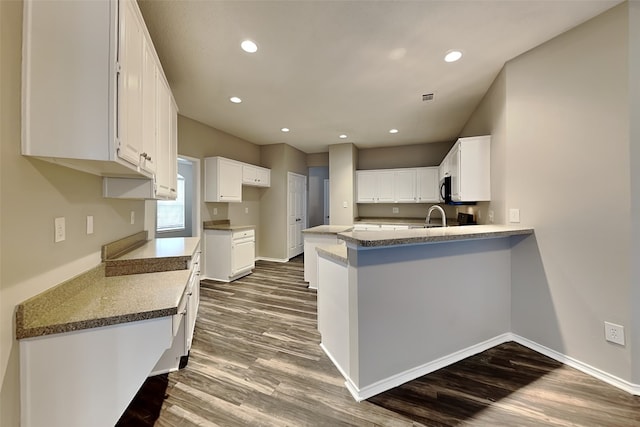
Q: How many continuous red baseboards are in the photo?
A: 0